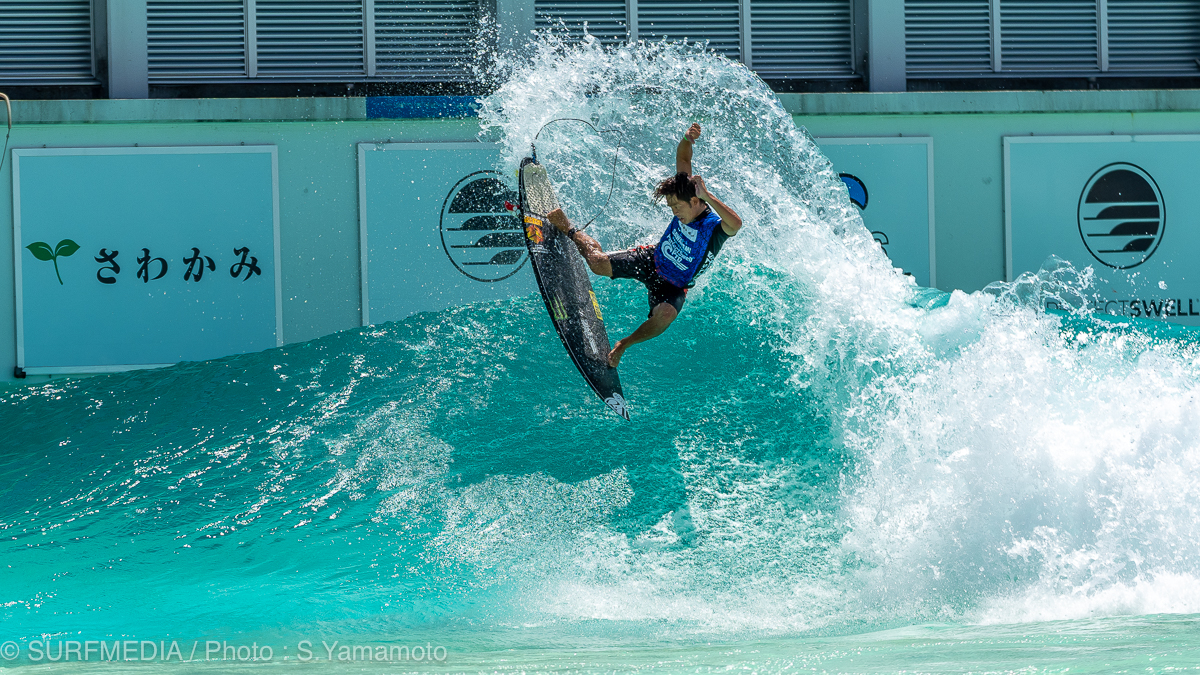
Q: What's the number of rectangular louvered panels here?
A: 10